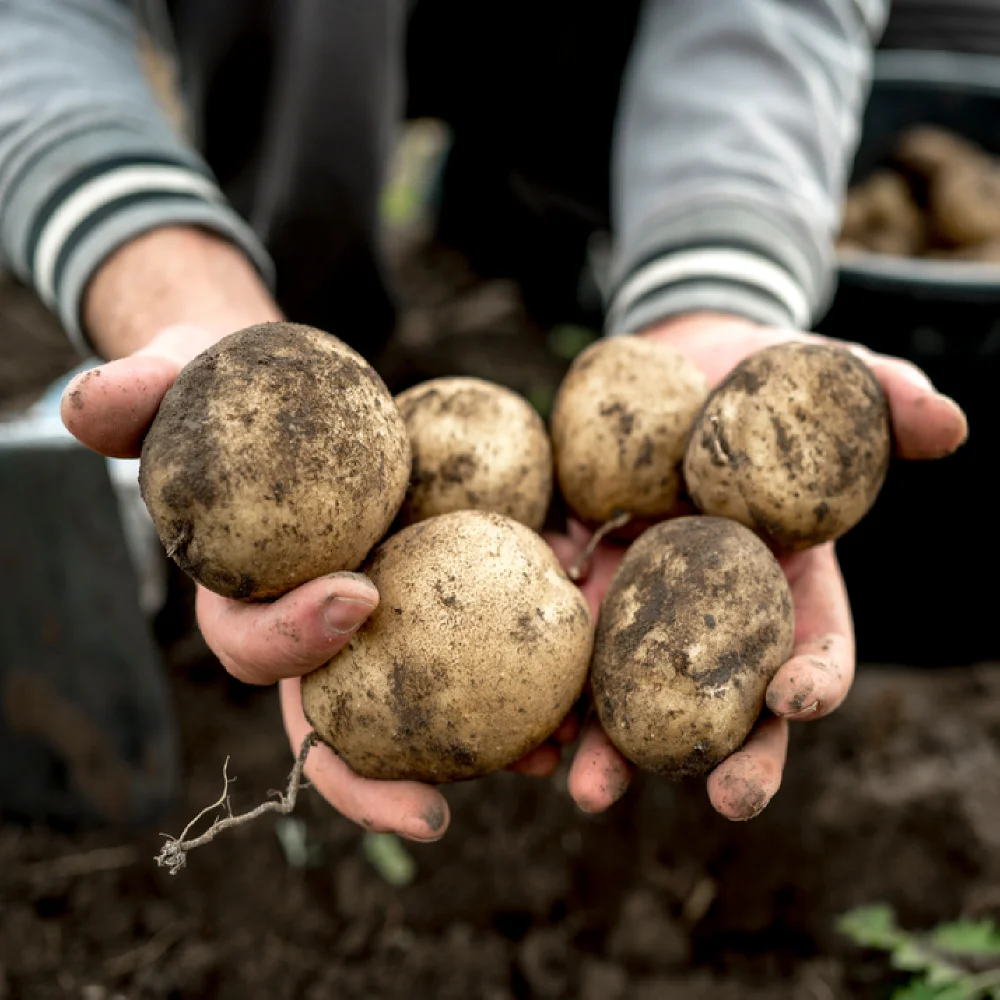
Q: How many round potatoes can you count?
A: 6